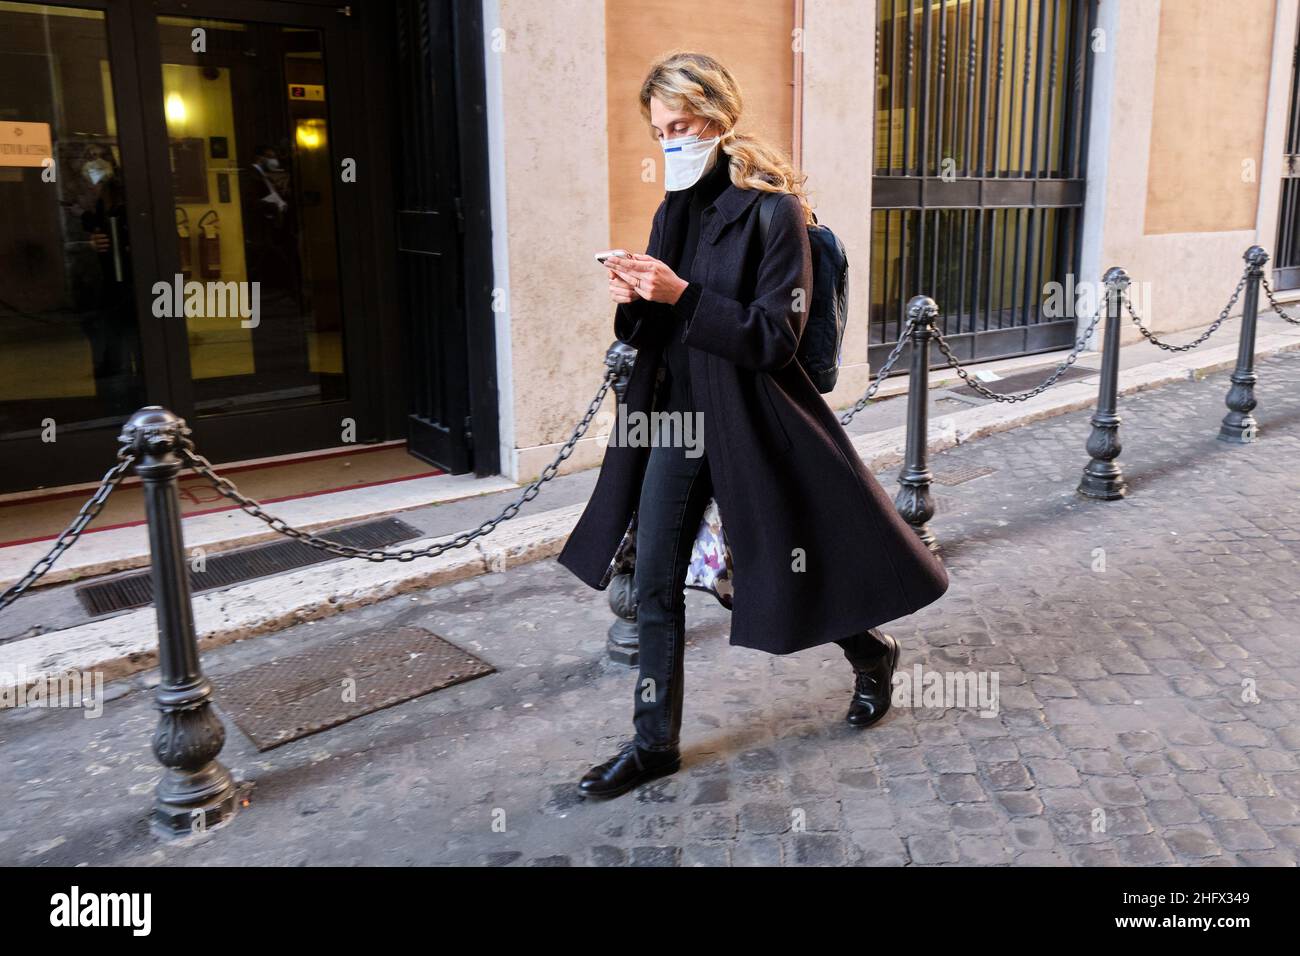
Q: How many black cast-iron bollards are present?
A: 5